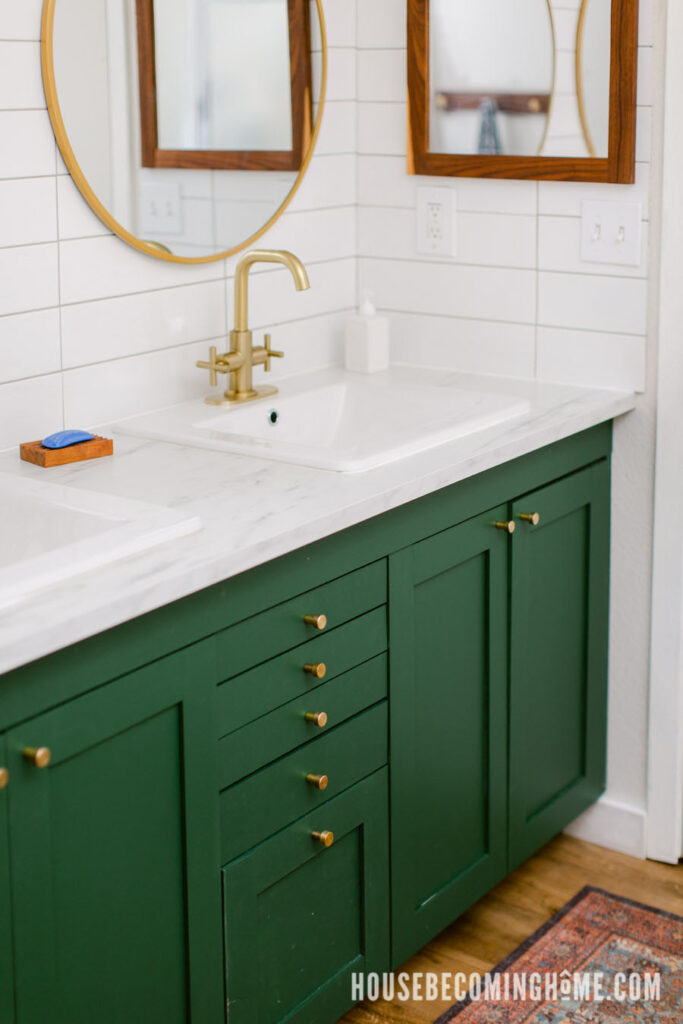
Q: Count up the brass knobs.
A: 9